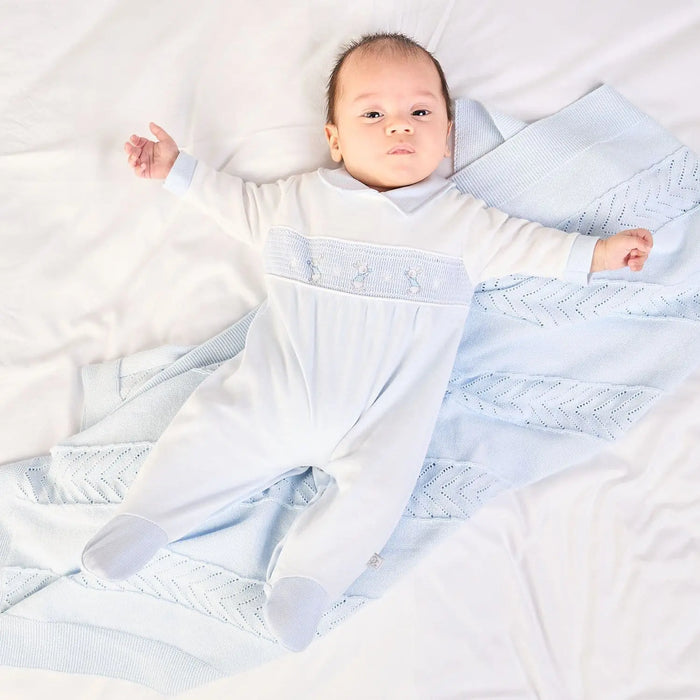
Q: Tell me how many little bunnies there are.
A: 3